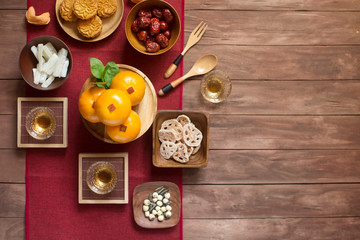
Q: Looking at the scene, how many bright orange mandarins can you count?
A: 4